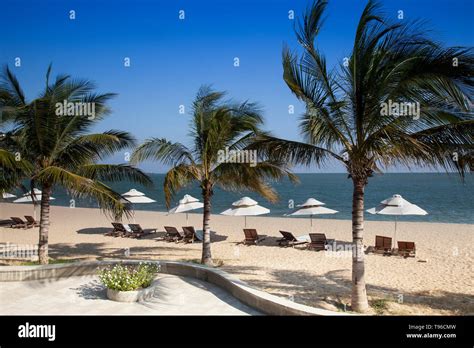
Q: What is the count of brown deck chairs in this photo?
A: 11